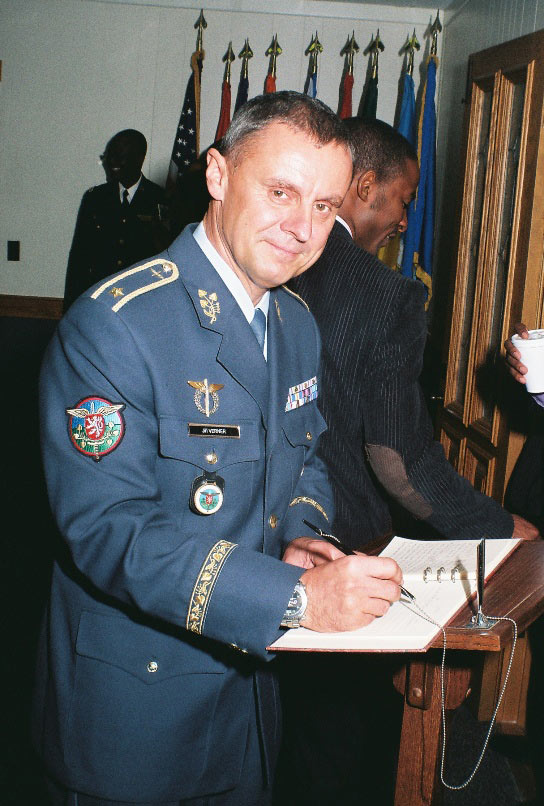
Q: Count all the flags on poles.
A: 9